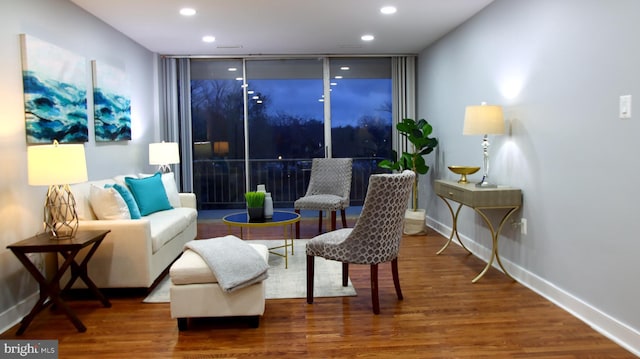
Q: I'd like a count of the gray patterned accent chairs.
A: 2